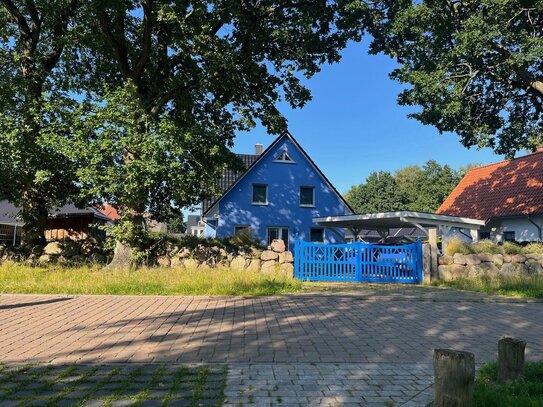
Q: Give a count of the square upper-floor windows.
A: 2